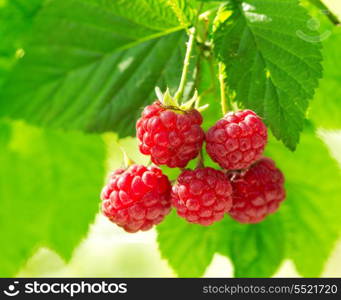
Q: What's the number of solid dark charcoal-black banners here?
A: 1